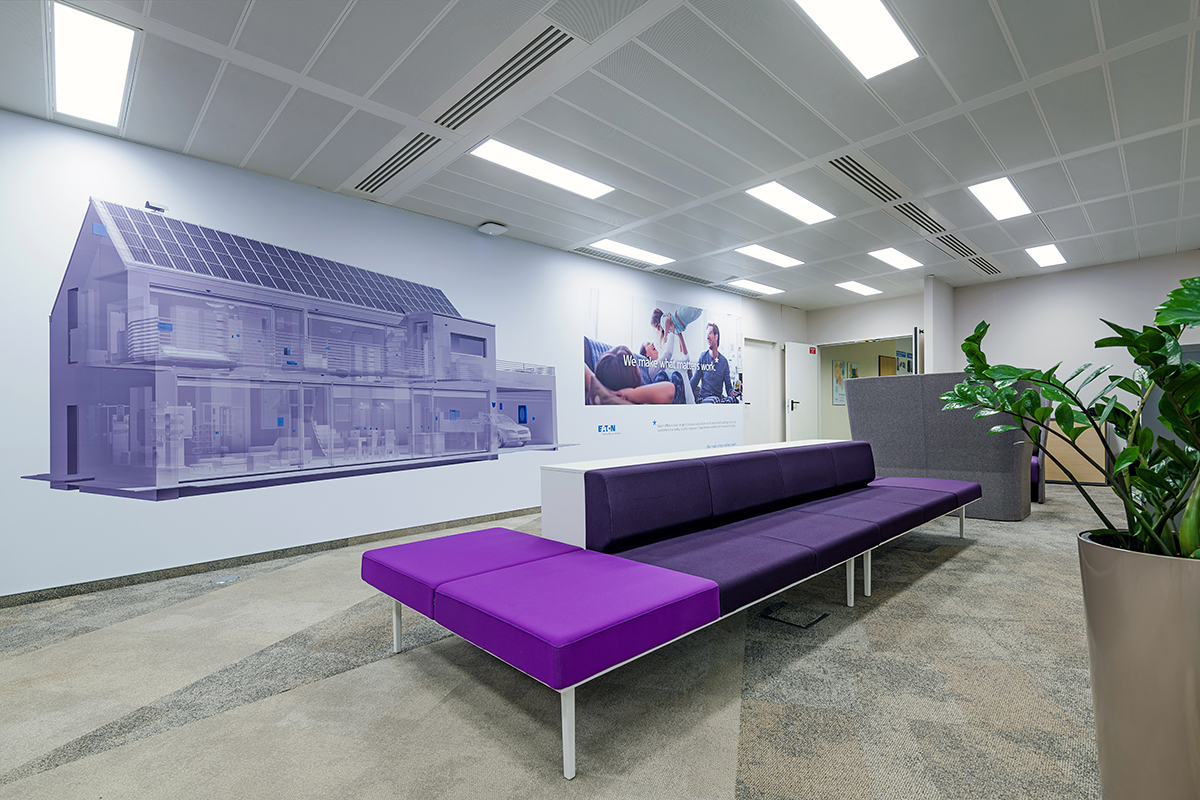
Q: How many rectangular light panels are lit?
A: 11